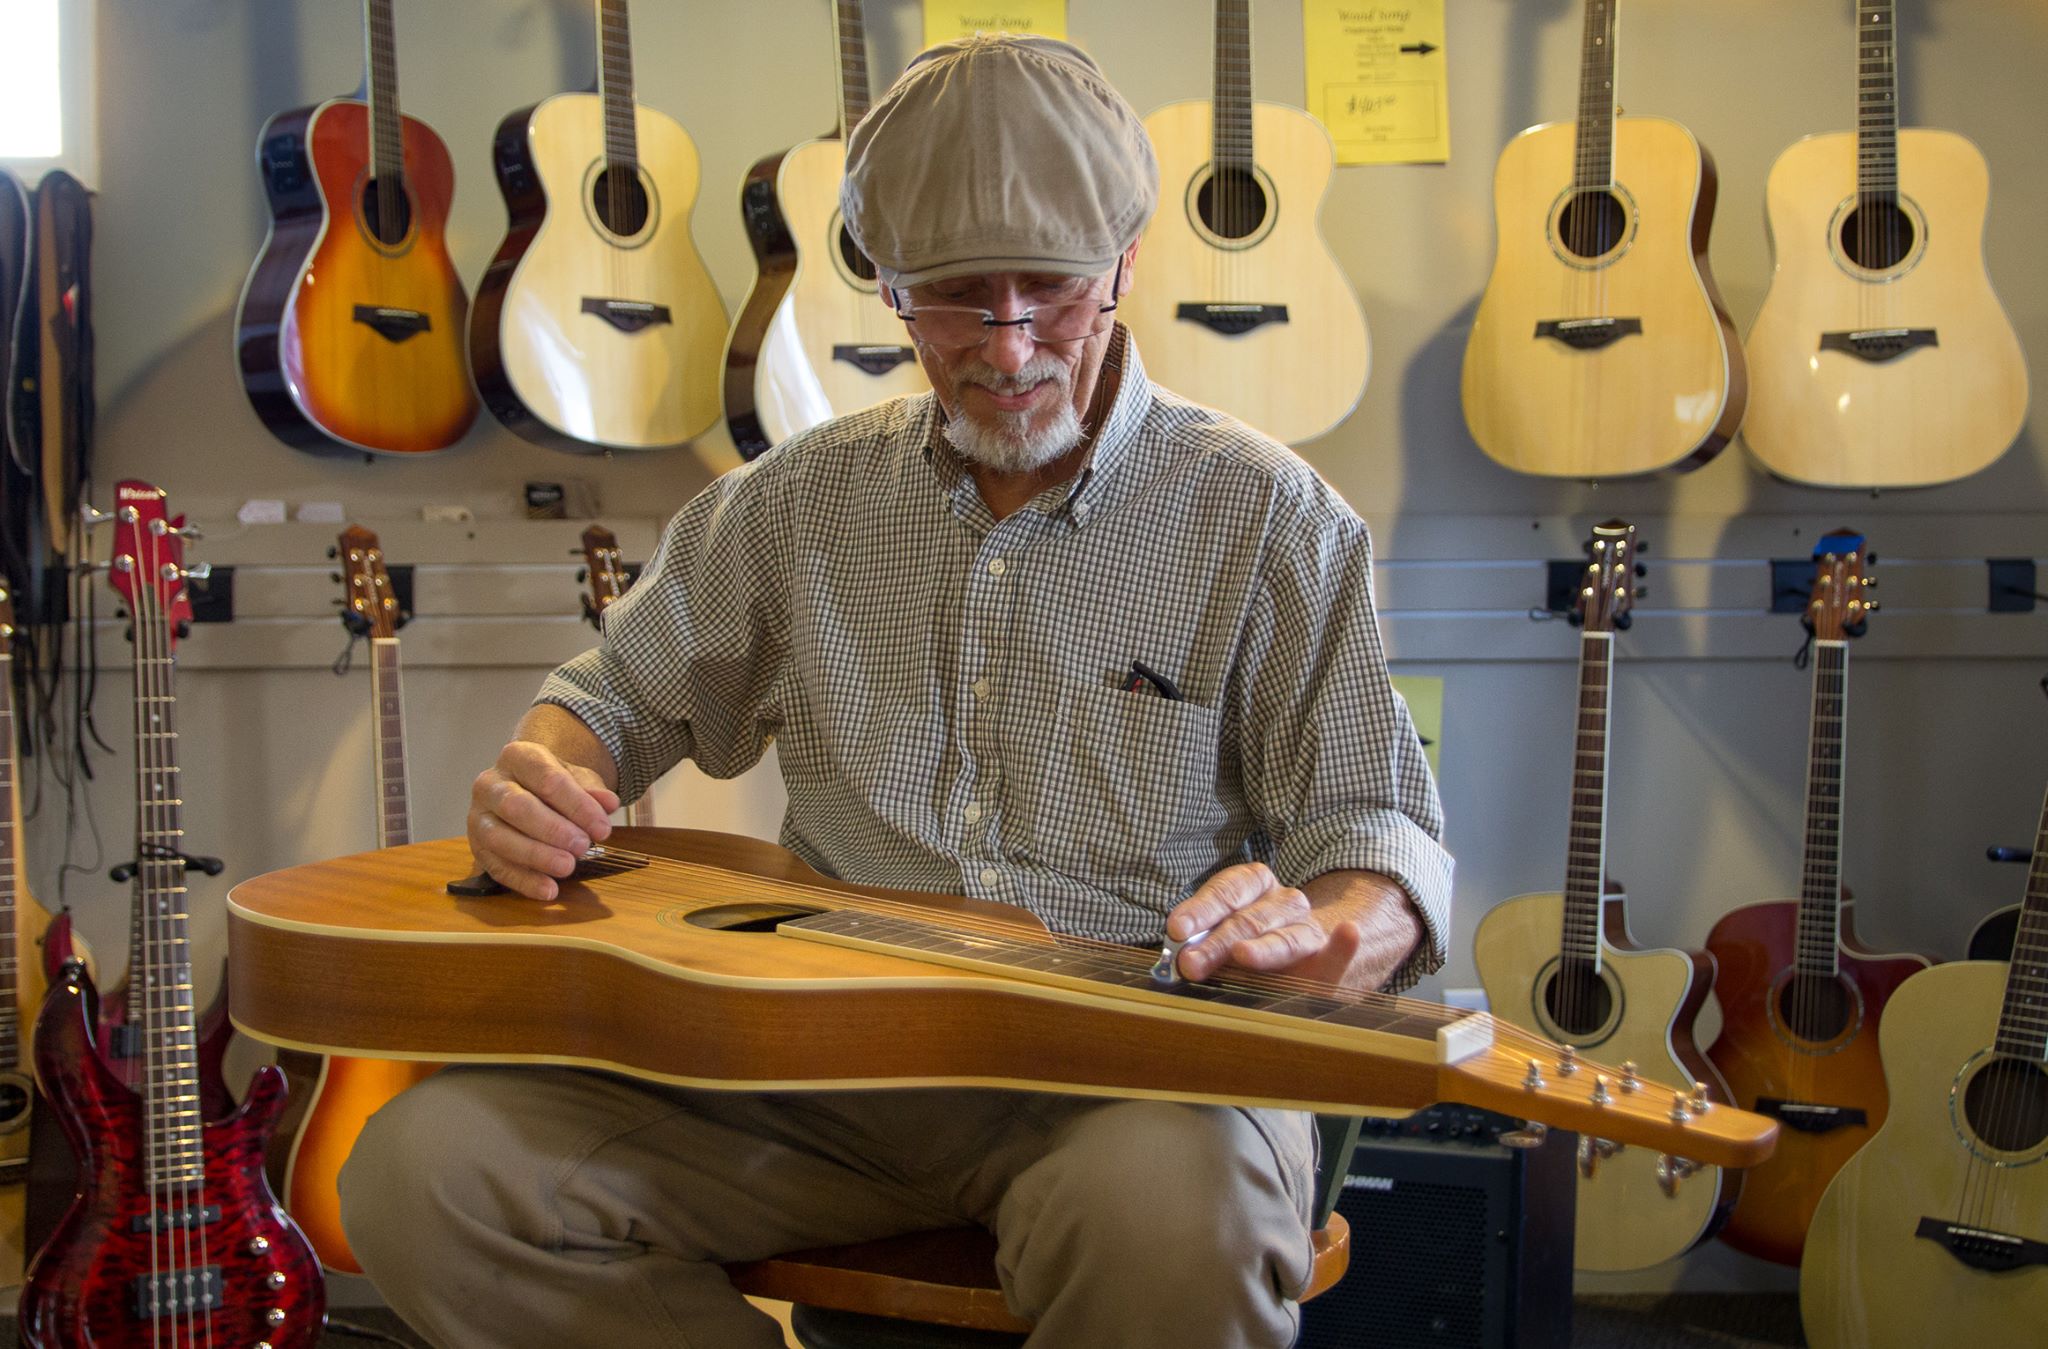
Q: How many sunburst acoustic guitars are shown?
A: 3